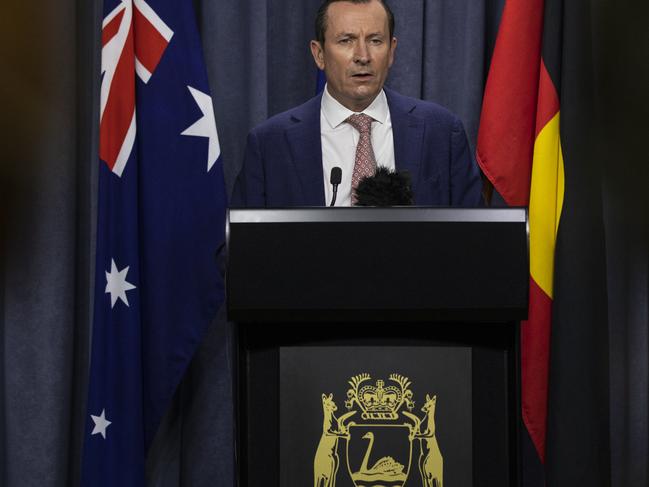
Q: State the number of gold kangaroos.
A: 2